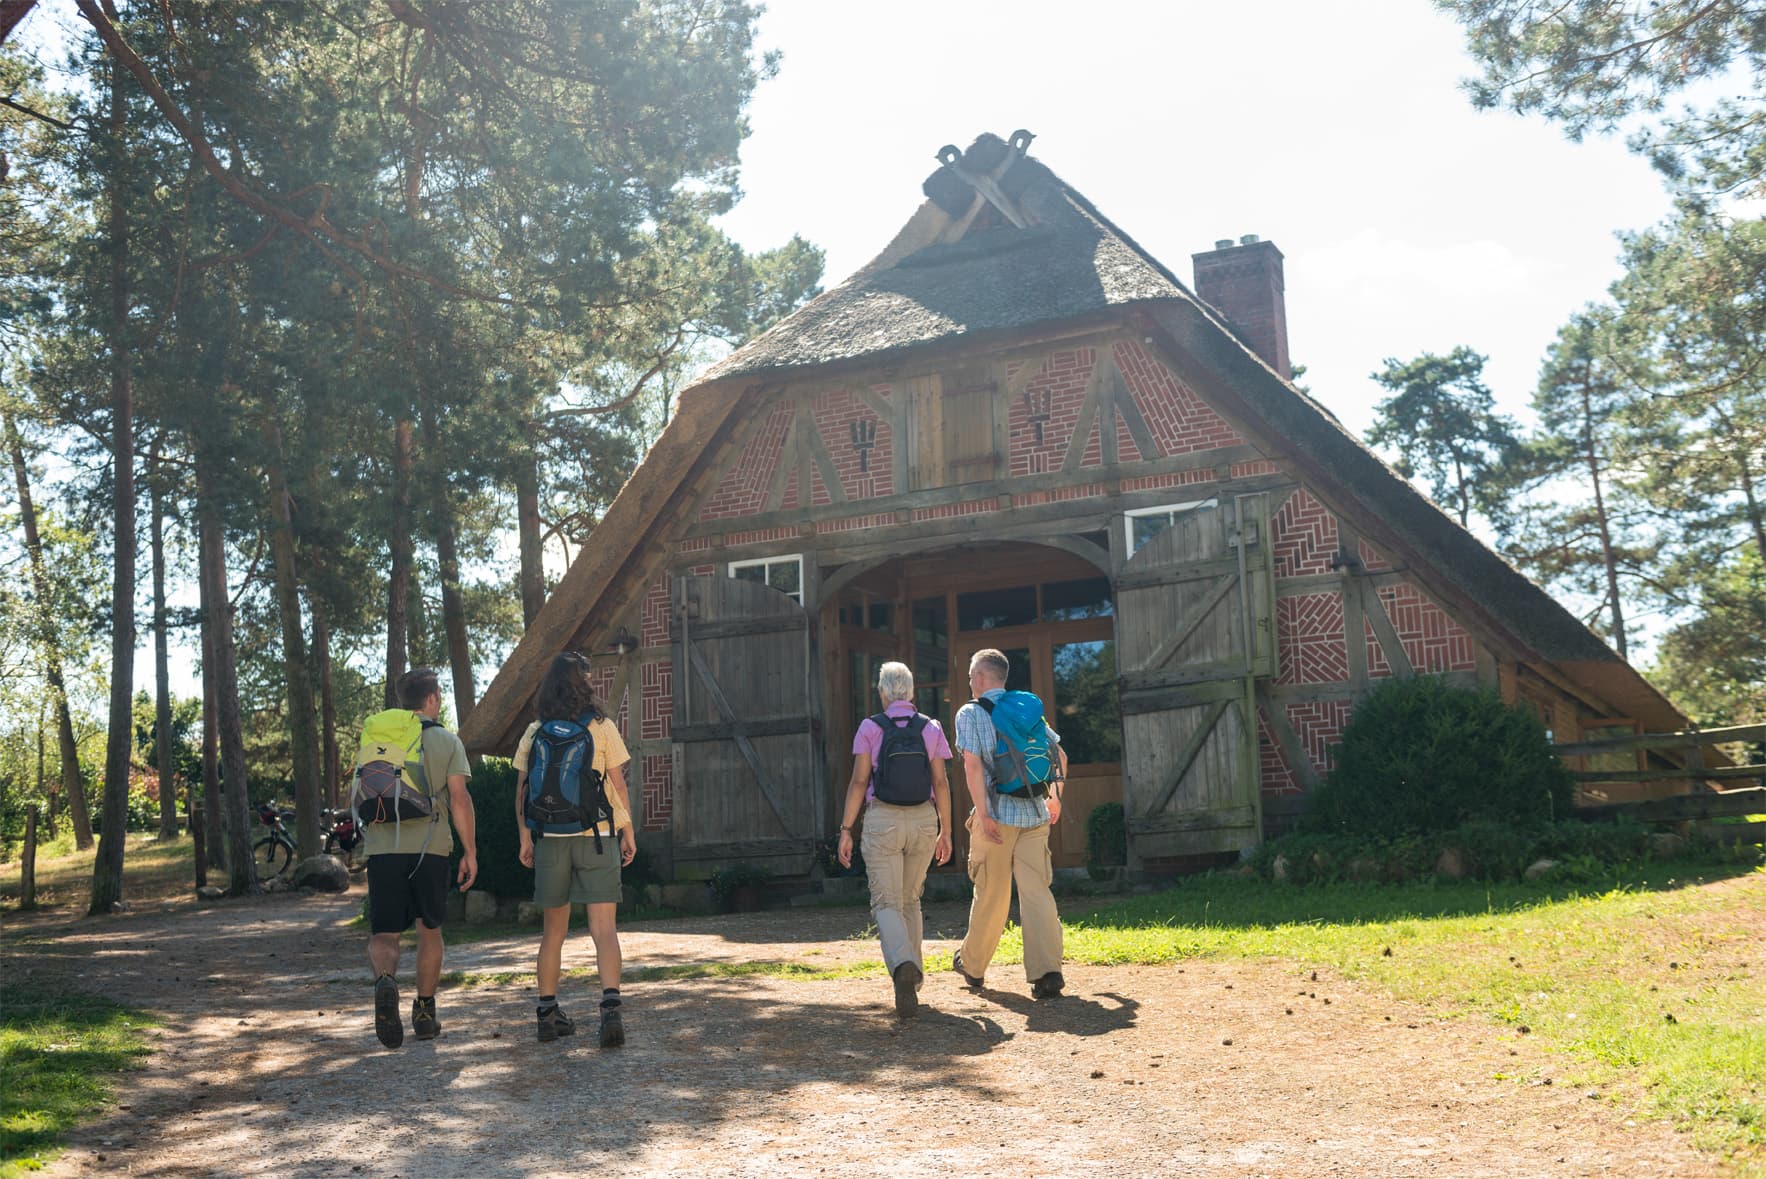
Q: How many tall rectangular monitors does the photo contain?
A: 0